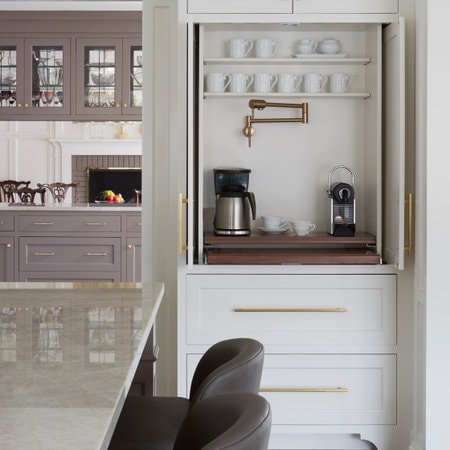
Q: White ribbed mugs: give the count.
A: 8